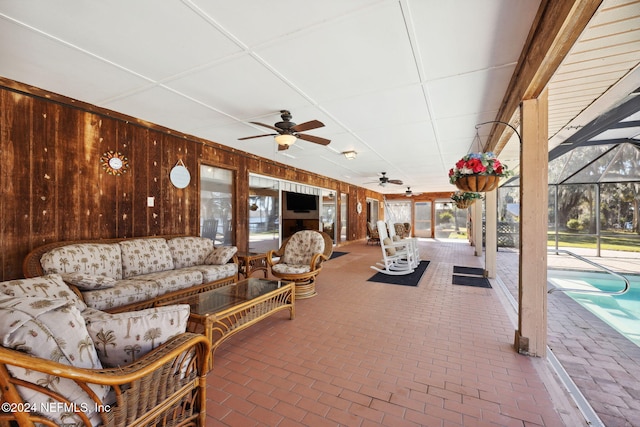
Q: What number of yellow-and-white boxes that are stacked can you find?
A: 0